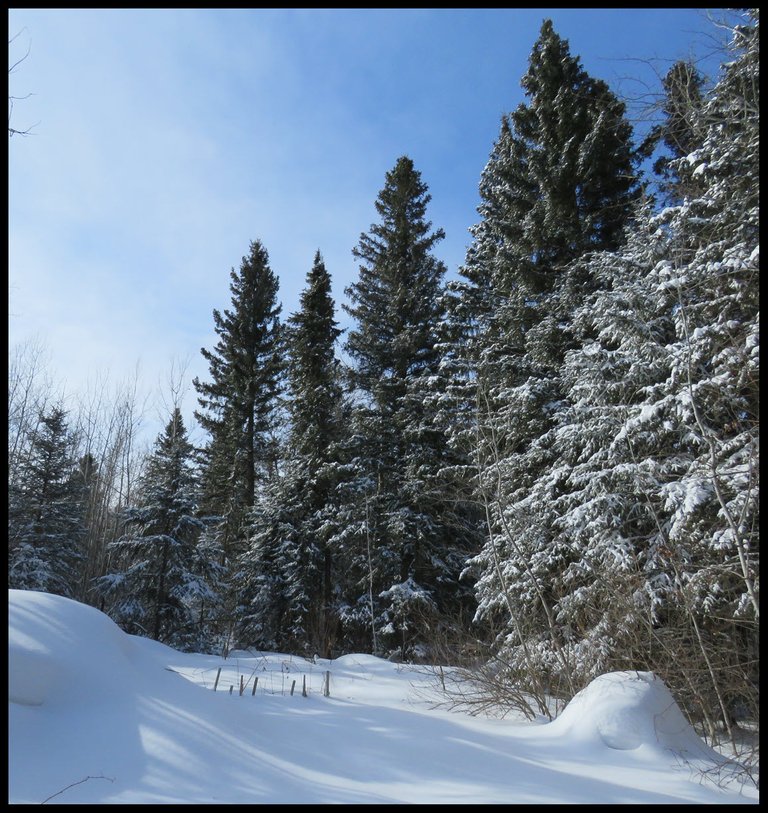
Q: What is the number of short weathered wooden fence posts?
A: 7